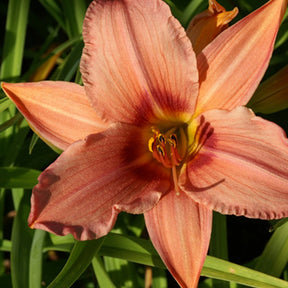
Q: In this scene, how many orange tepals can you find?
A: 6